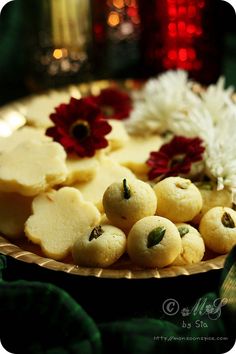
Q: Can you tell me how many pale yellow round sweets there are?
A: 6